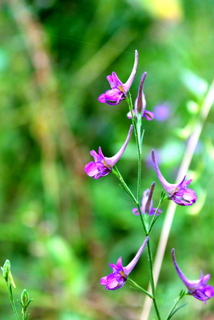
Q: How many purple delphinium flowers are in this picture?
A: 7